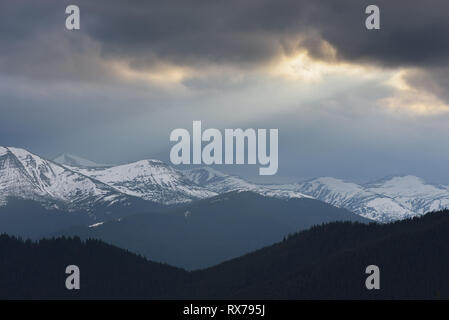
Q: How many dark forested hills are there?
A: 2